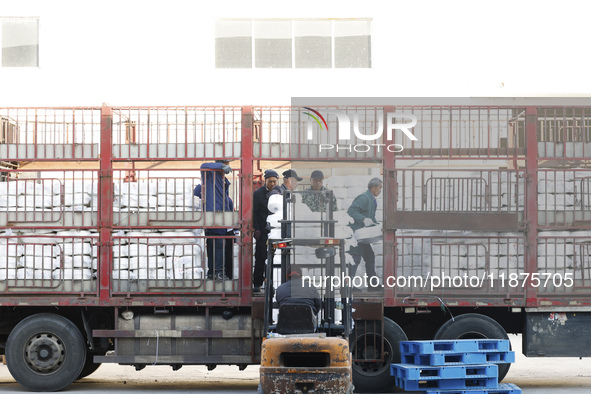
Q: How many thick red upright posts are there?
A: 4